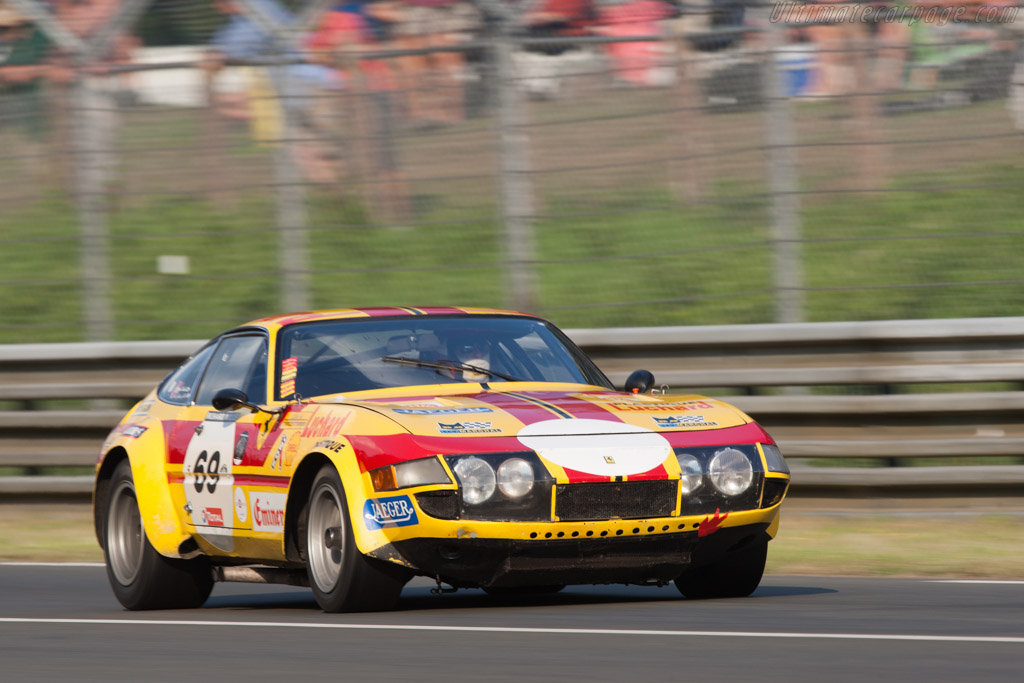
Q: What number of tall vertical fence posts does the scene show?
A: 4